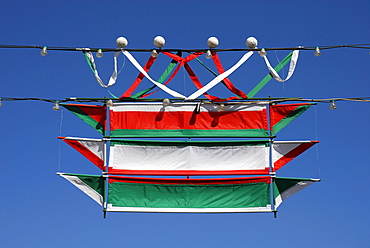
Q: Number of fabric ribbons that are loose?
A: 2